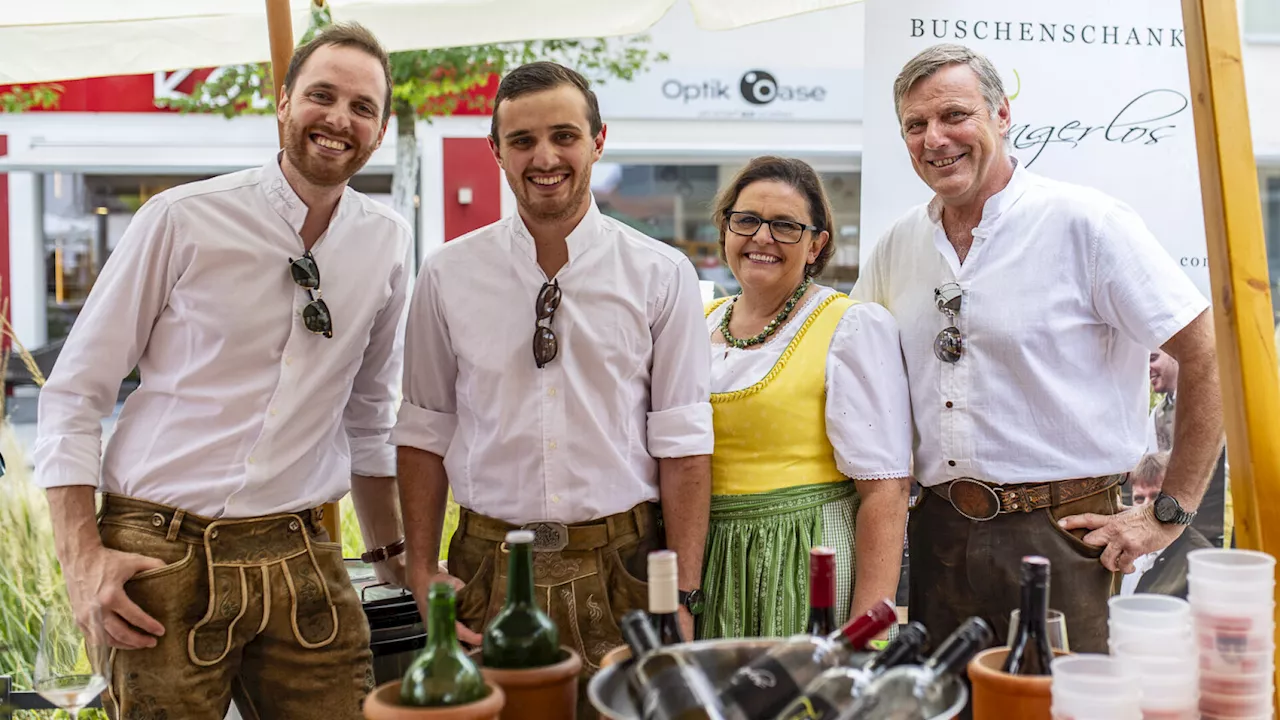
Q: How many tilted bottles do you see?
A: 4